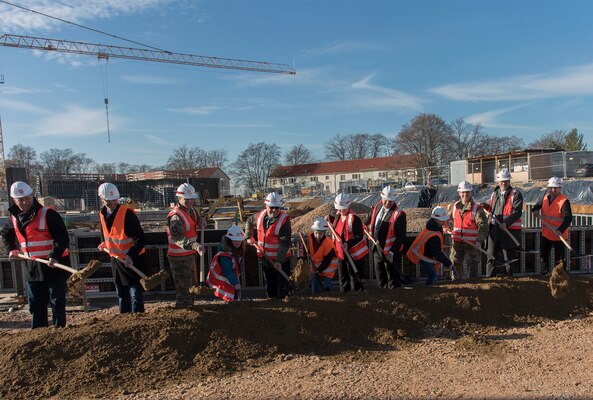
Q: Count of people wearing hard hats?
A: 12